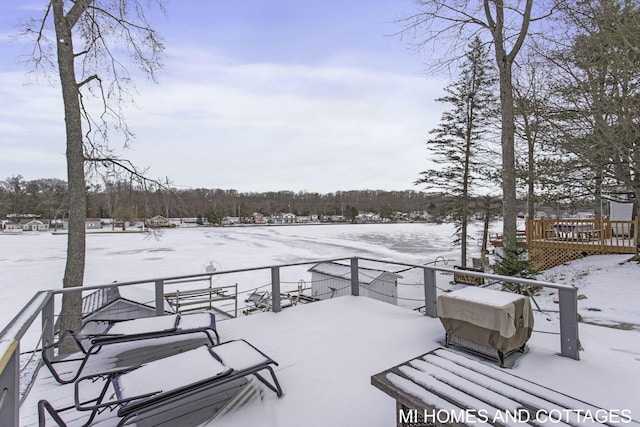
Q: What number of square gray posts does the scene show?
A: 7